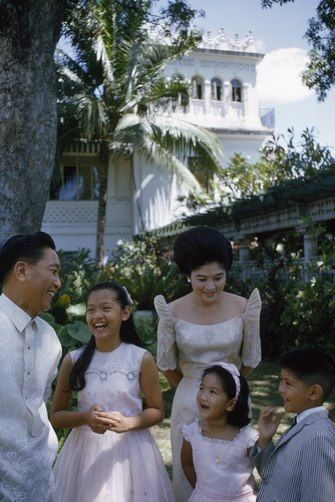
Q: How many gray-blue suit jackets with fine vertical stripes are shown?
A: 1